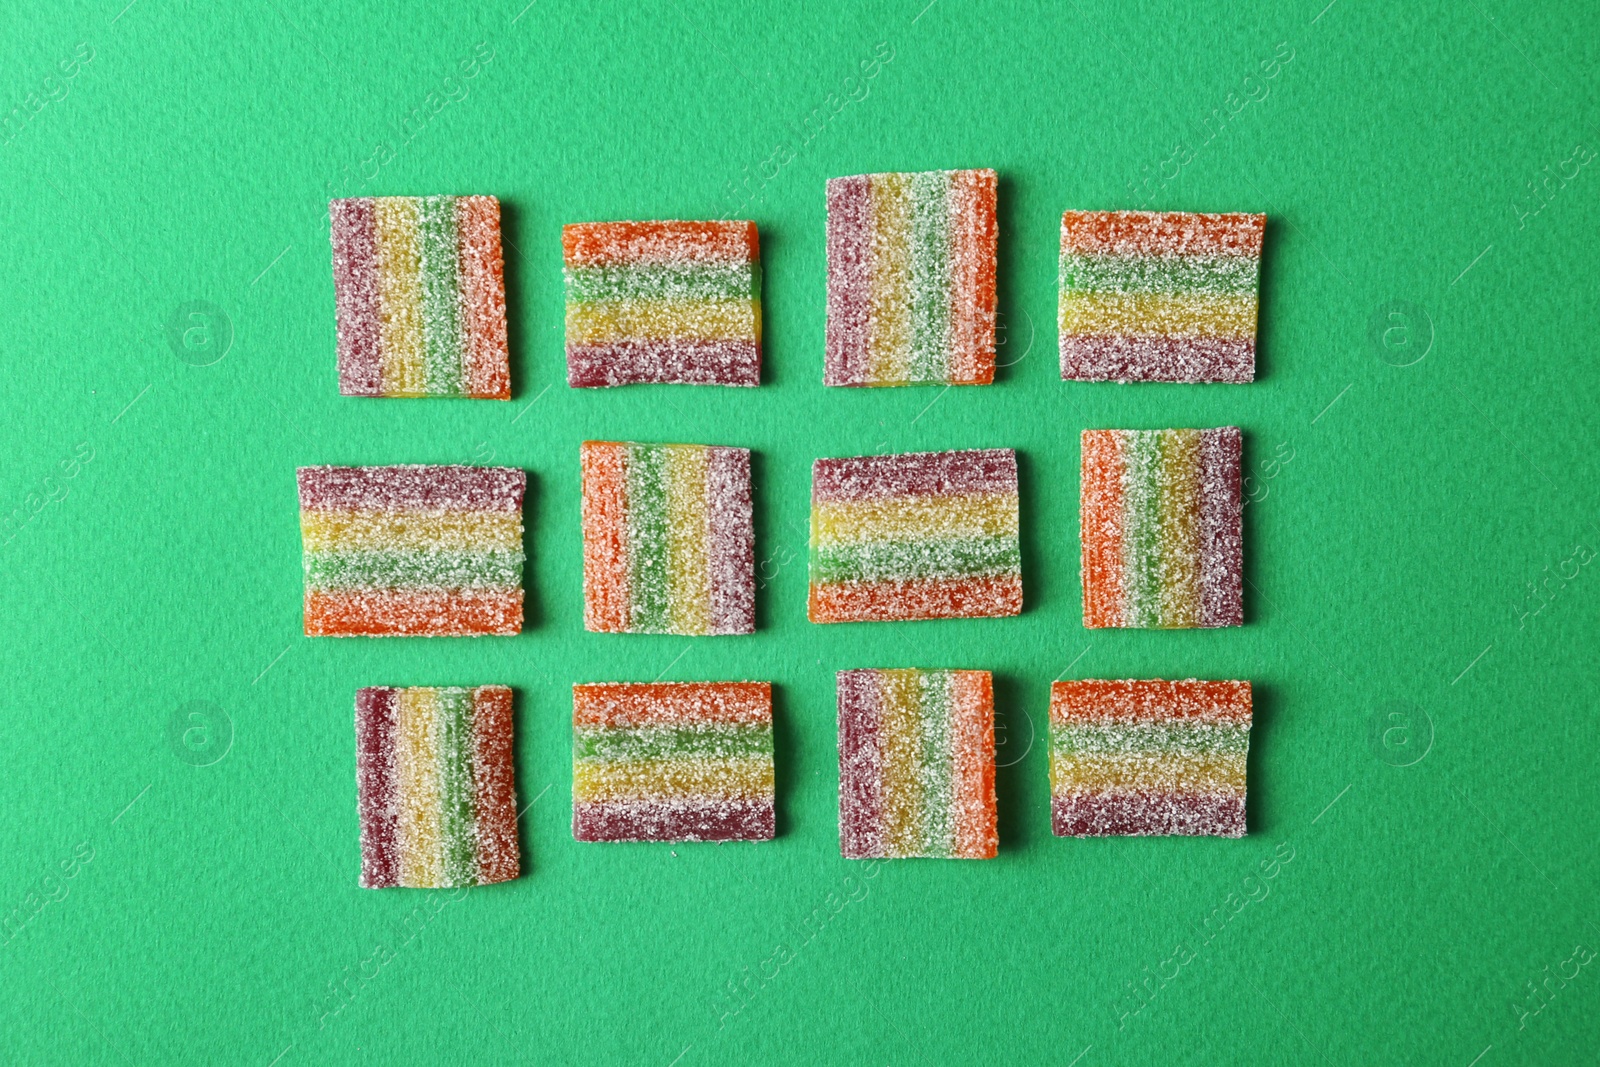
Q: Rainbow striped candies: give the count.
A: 12